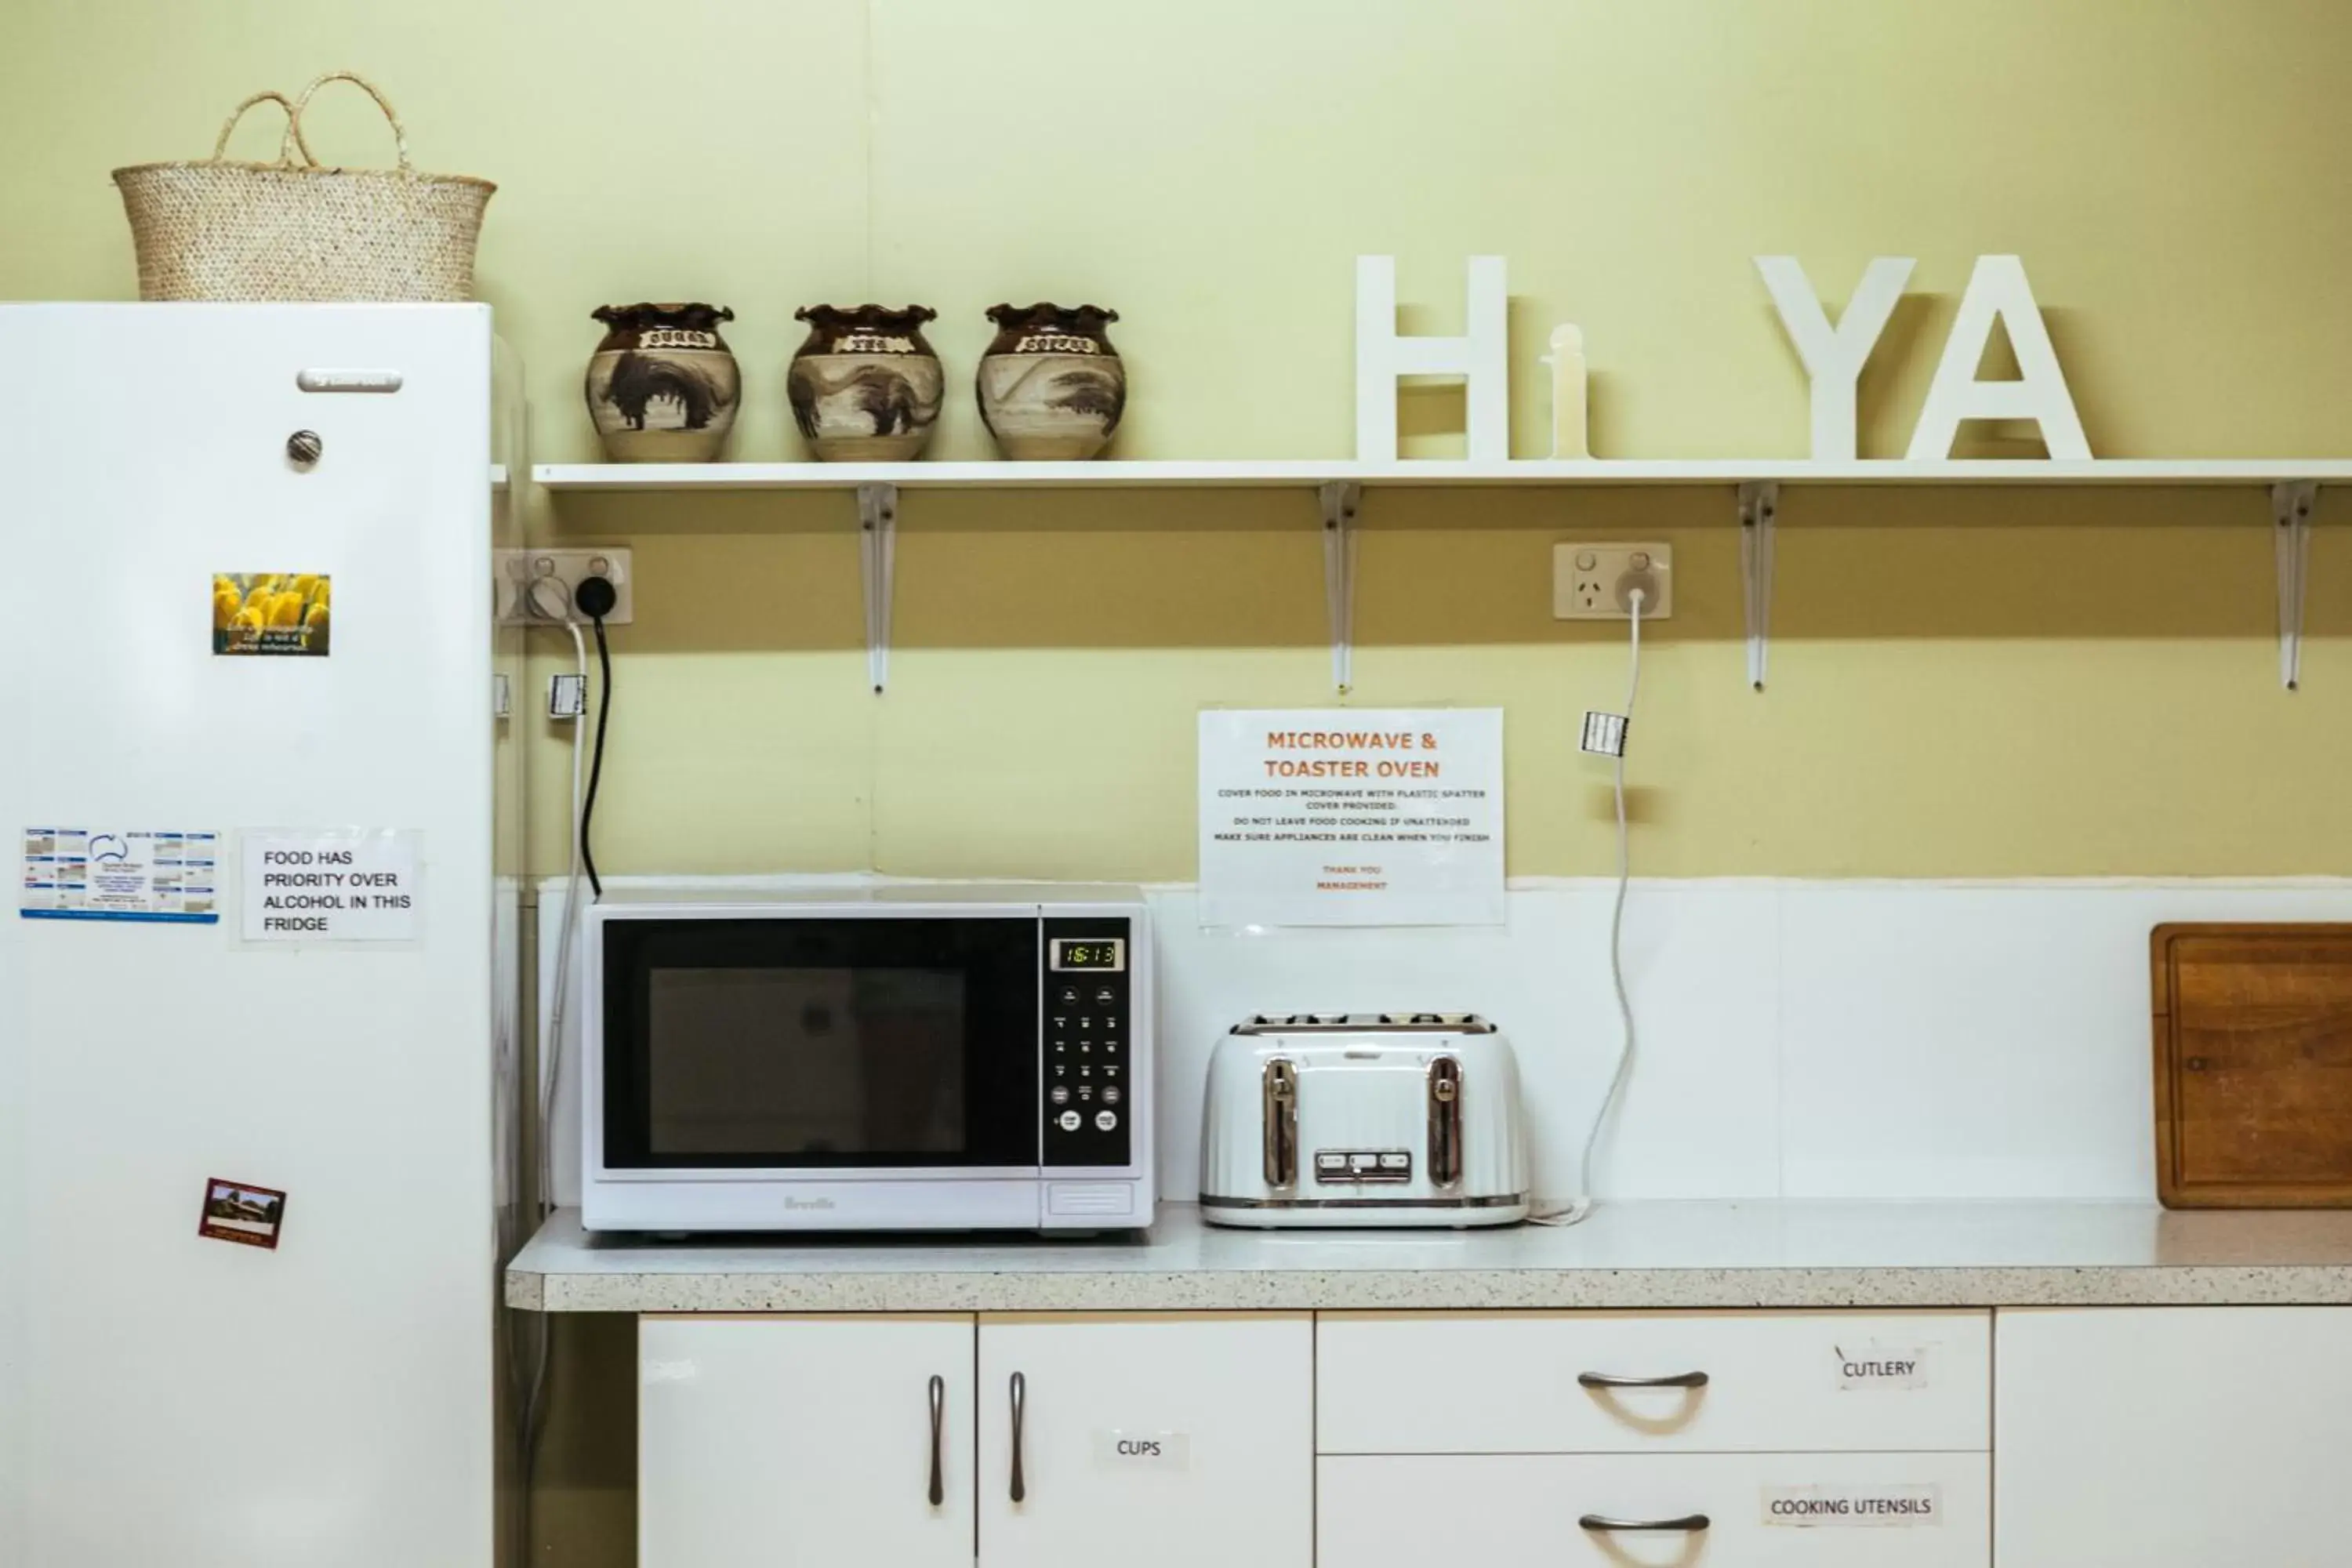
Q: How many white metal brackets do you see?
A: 4